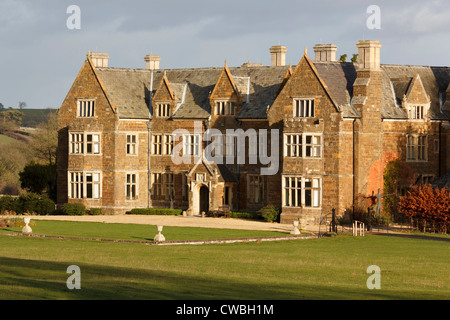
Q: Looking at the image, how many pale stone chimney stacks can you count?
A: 5